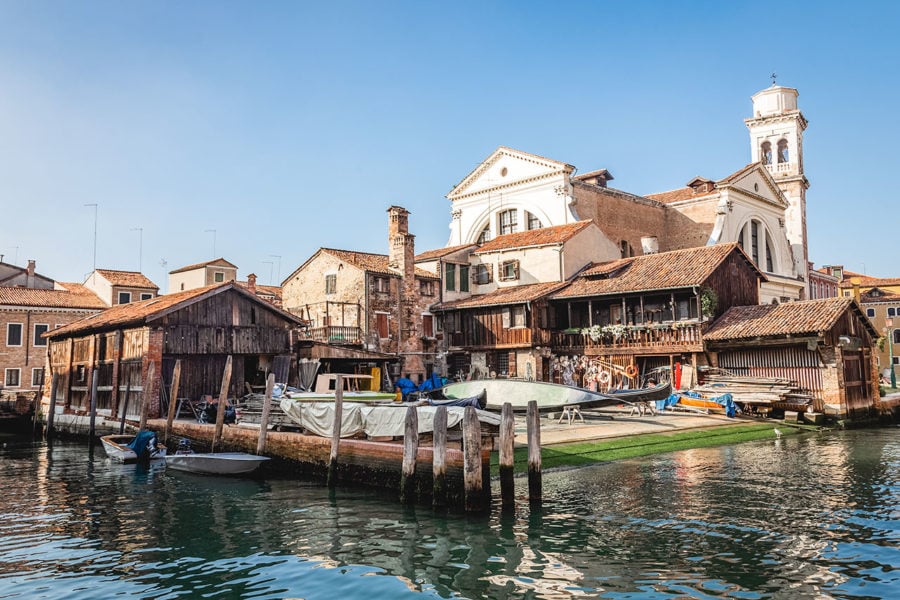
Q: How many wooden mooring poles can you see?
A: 14